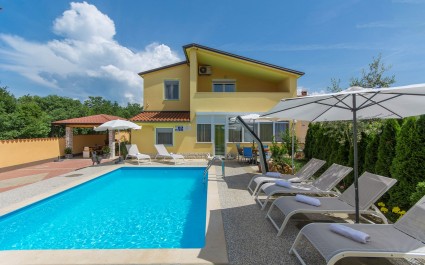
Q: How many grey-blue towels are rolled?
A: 4